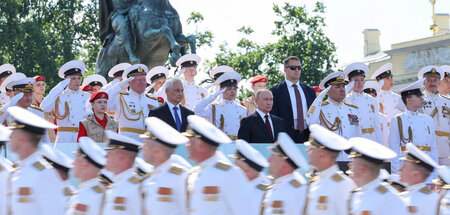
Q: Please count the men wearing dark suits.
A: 3